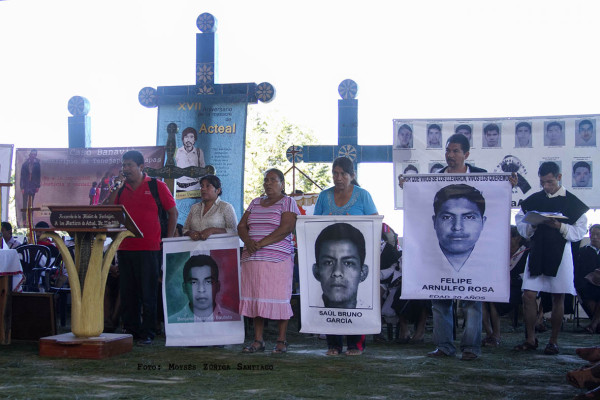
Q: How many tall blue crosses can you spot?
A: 3